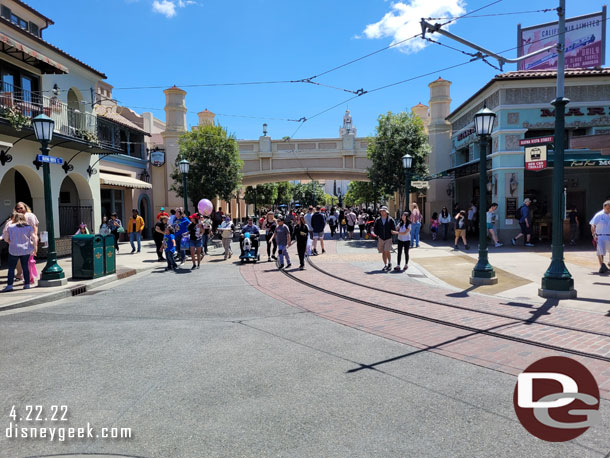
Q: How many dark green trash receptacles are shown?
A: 2